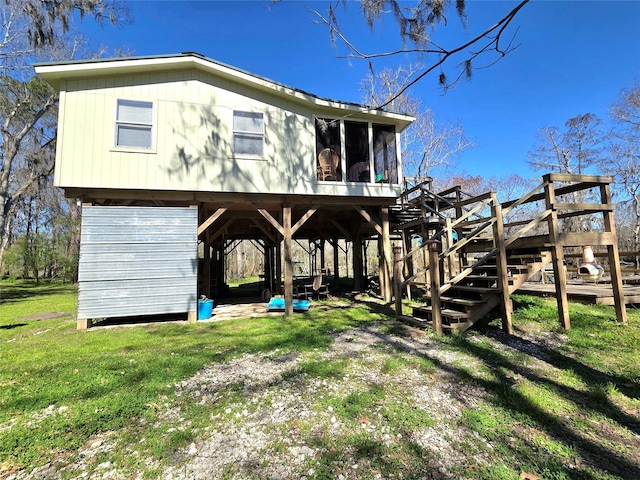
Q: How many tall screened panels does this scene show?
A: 3